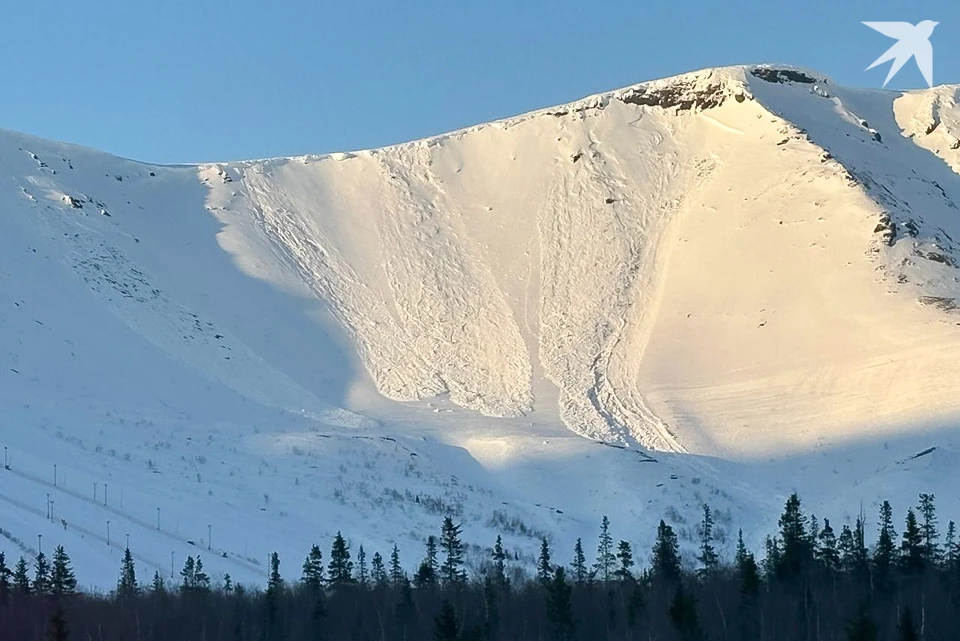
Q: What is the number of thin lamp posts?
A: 13